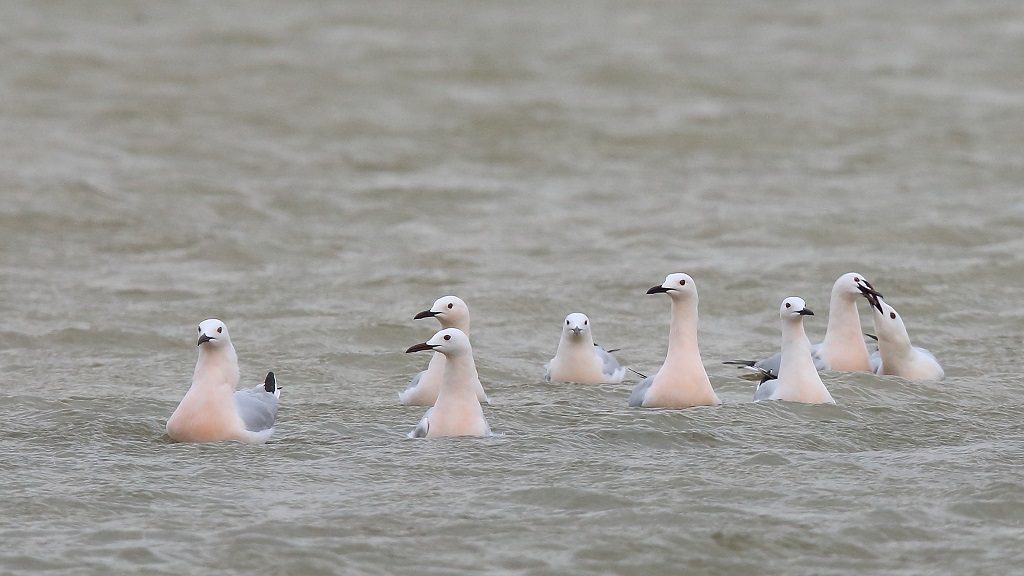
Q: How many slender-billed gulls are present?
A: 8